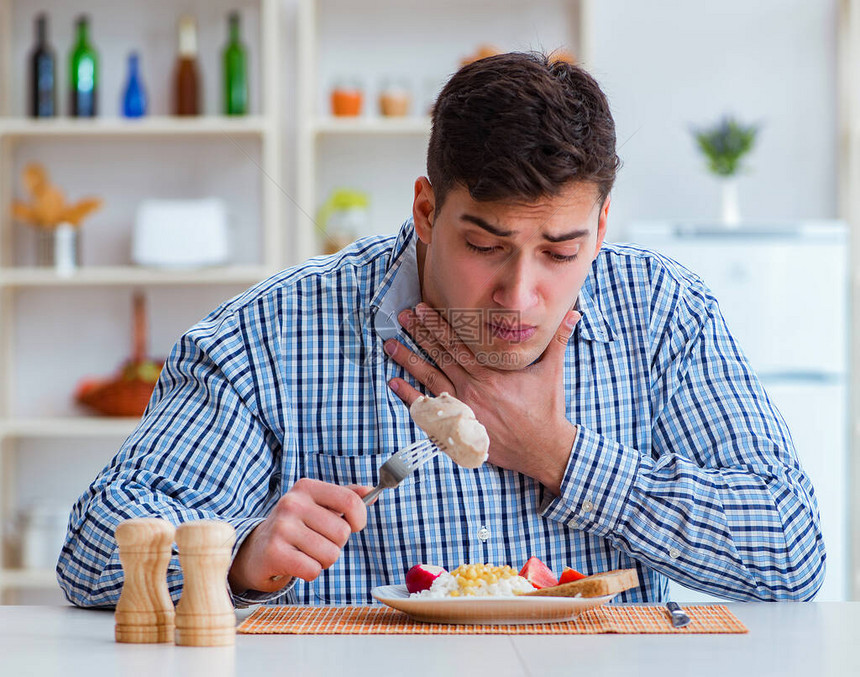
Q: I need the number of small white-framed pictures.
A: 0